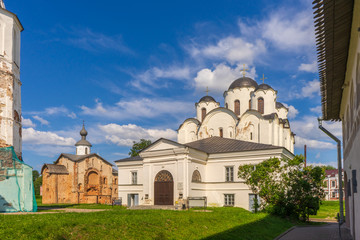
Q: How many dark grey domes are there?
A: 5